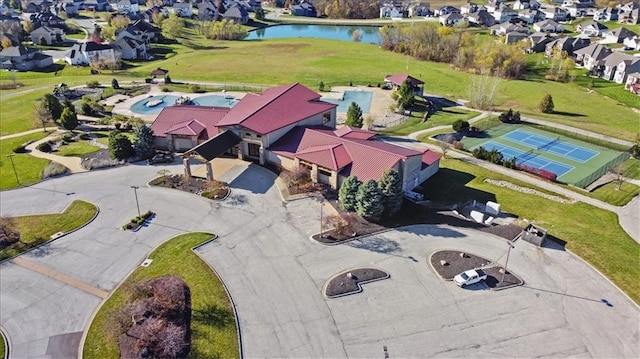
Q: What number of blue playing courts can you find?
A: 2